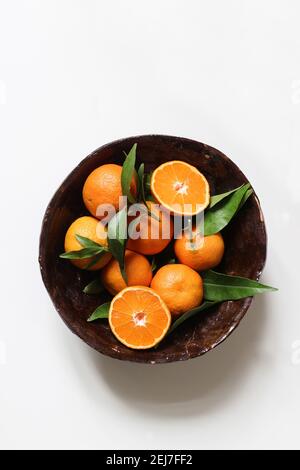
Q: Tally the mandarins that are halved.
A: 2